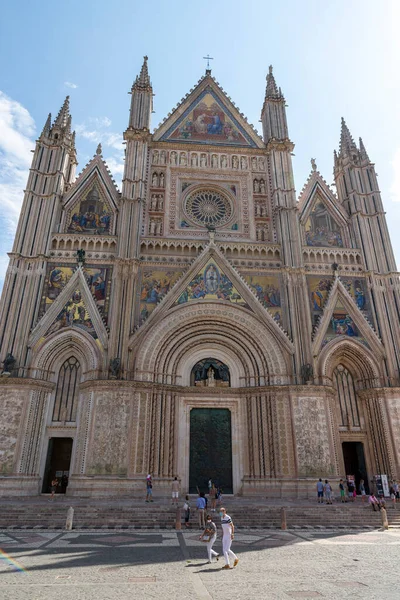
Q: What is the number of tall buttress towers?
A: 4